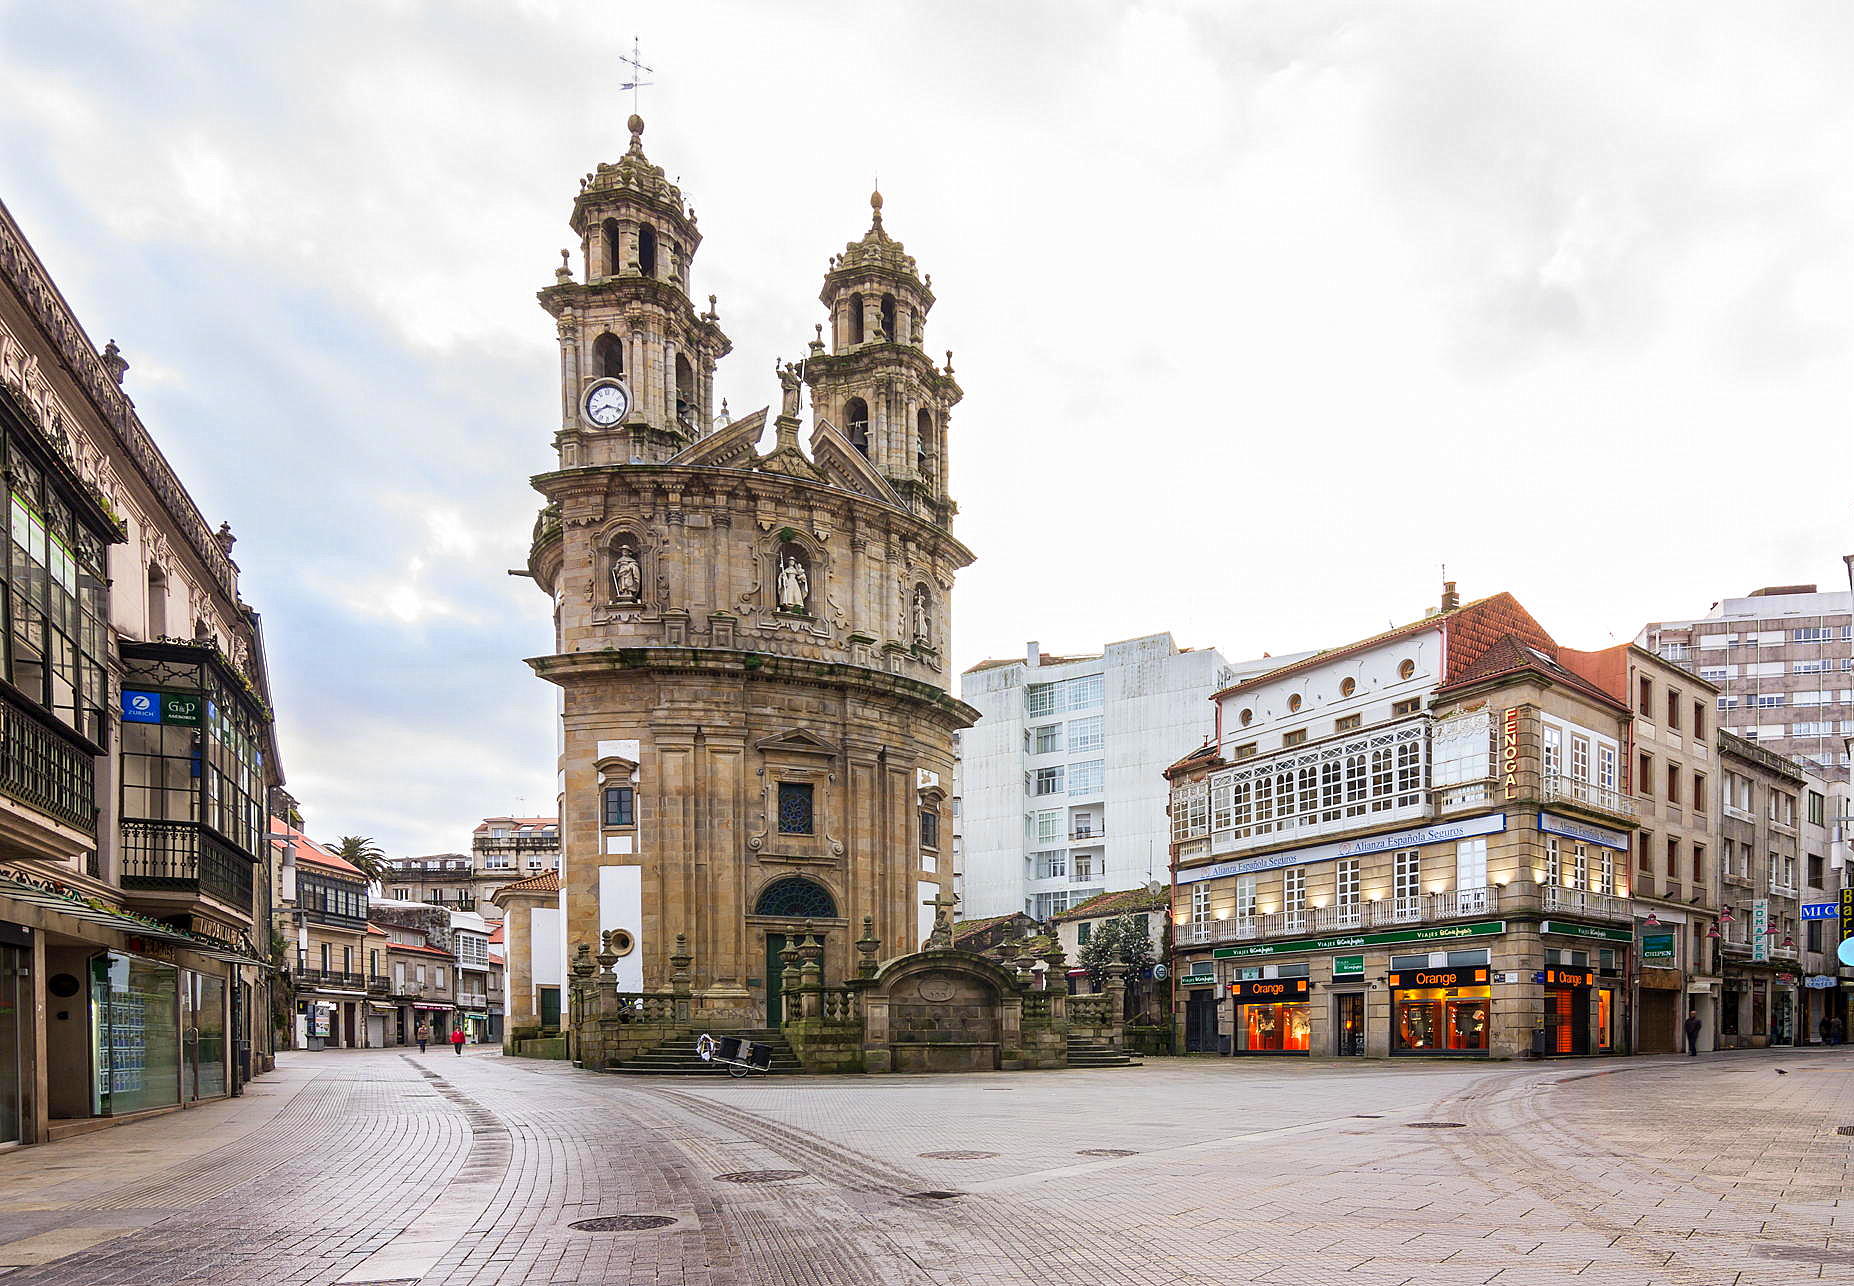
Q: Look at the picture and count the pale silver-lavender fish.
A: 0